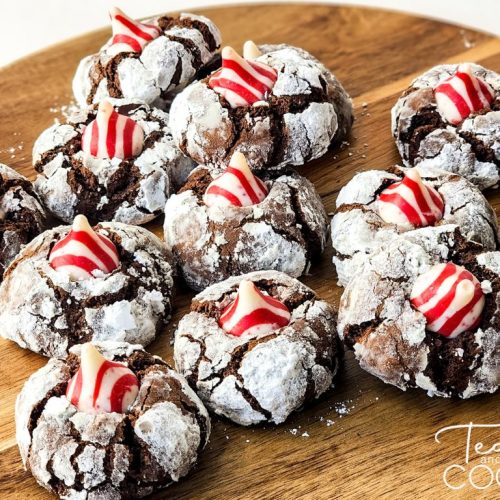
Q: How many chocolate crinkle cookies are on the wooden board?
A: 11